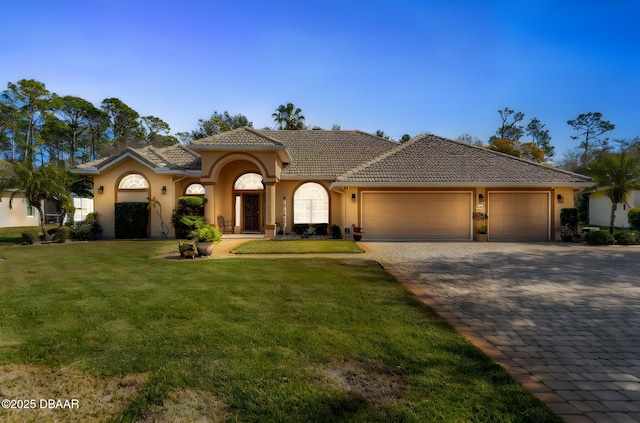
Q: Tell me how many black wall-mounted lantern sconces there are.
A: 5